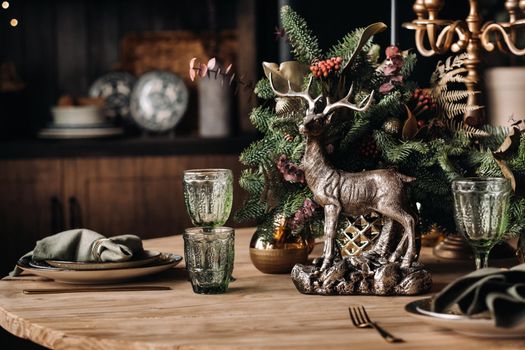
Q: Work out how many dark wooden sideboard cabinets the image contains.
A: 1